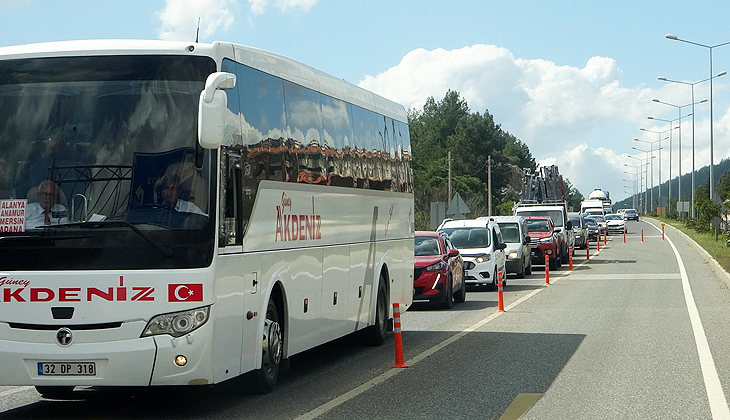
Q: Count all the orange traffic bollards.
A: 10